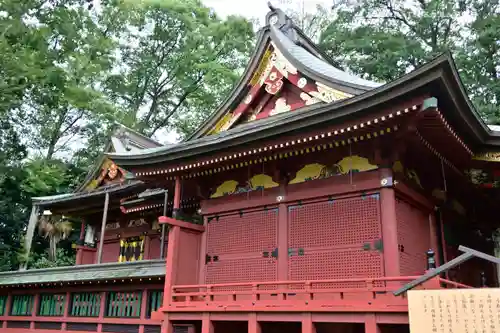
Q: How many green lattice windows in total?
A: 6